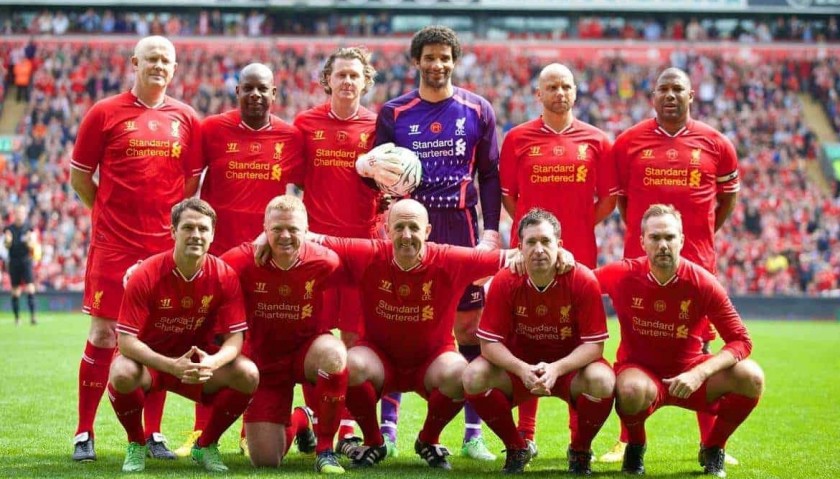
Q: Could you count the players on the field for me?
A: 11